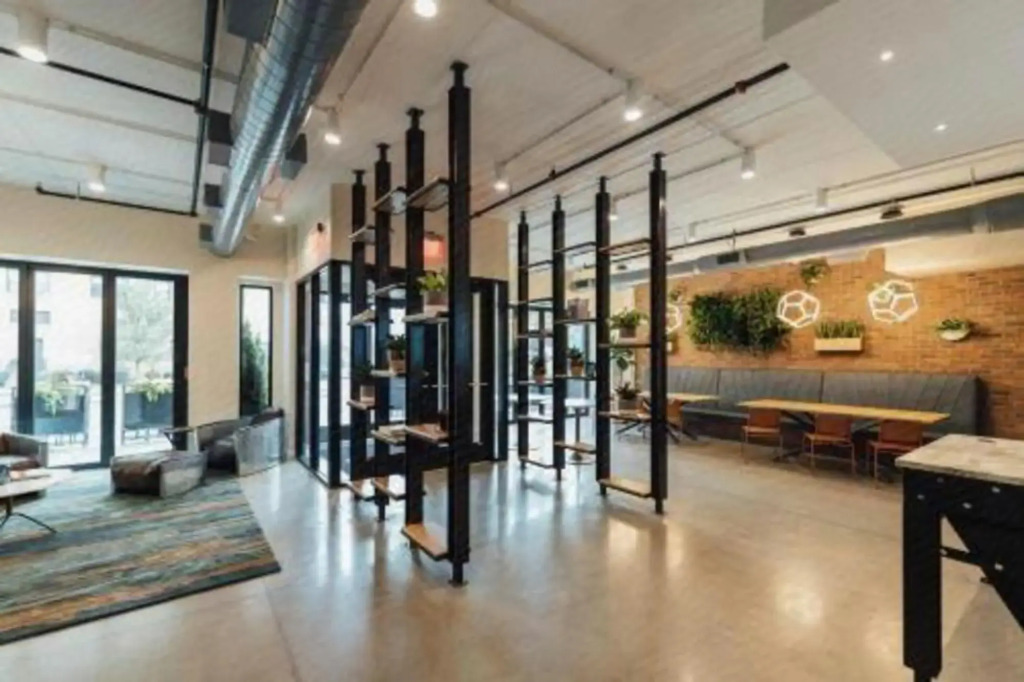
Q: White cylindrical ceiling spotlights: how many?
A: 11